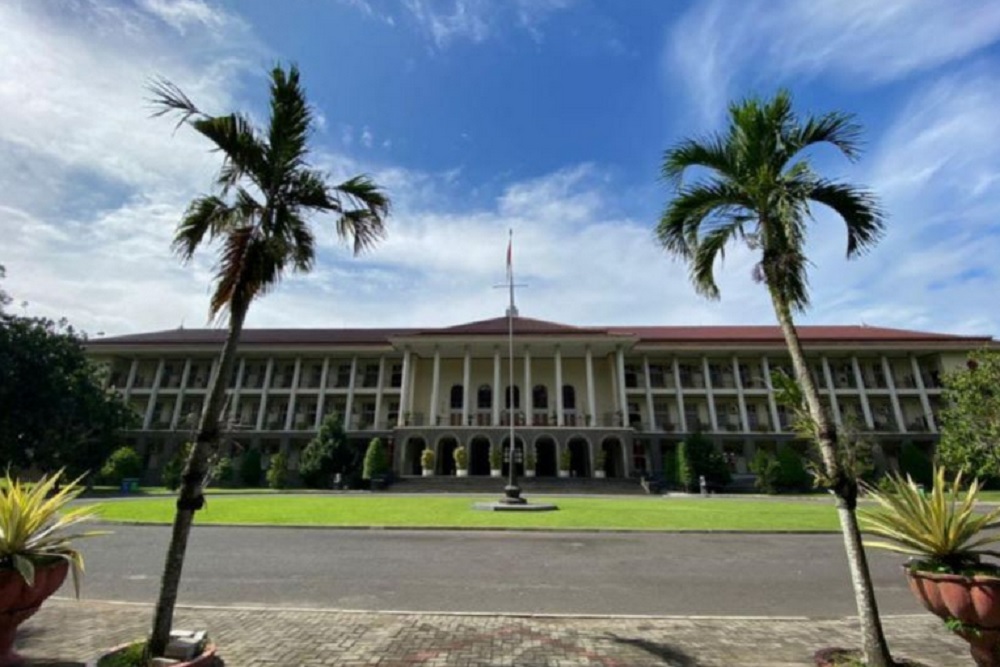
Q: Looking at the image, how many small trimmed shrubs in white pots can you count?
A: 6